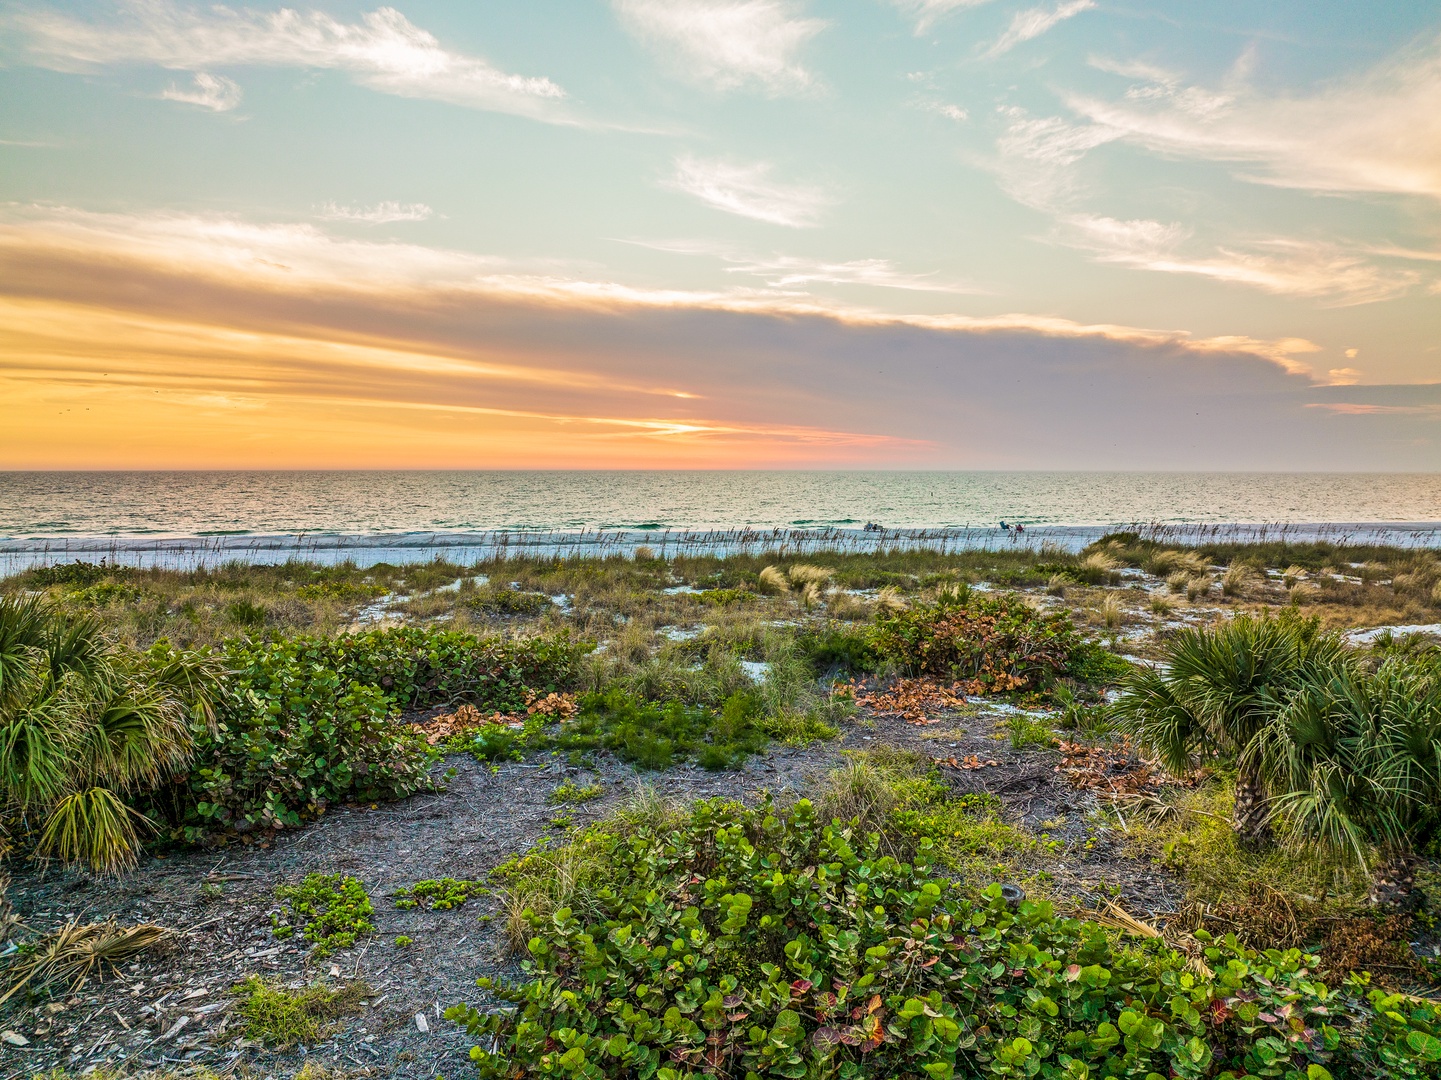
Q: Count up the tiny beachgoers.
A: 4